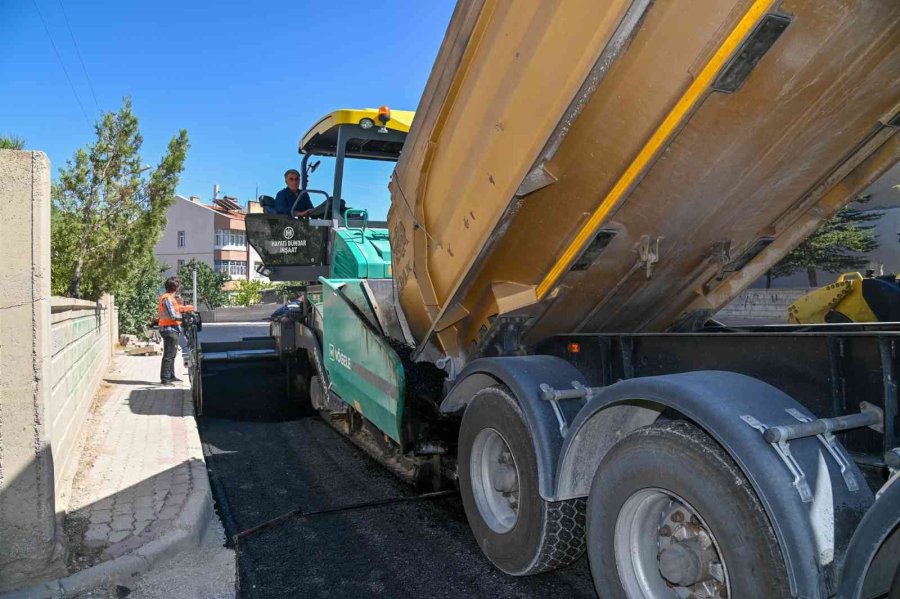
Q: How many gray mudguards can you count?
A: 3